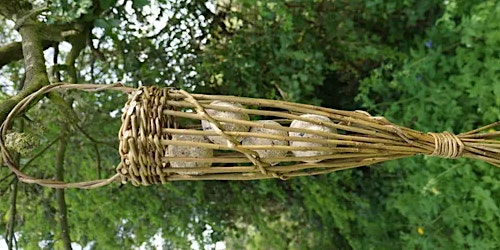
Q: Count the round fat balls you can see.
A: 4